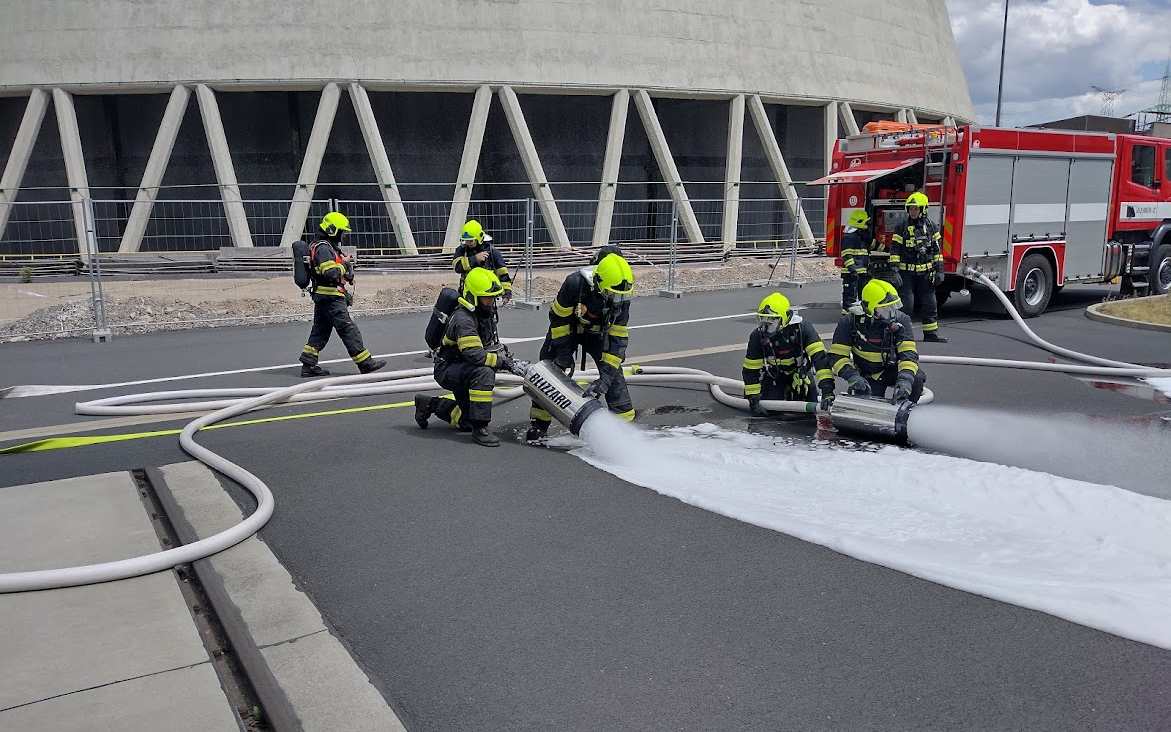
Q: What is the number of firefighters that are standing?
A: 5